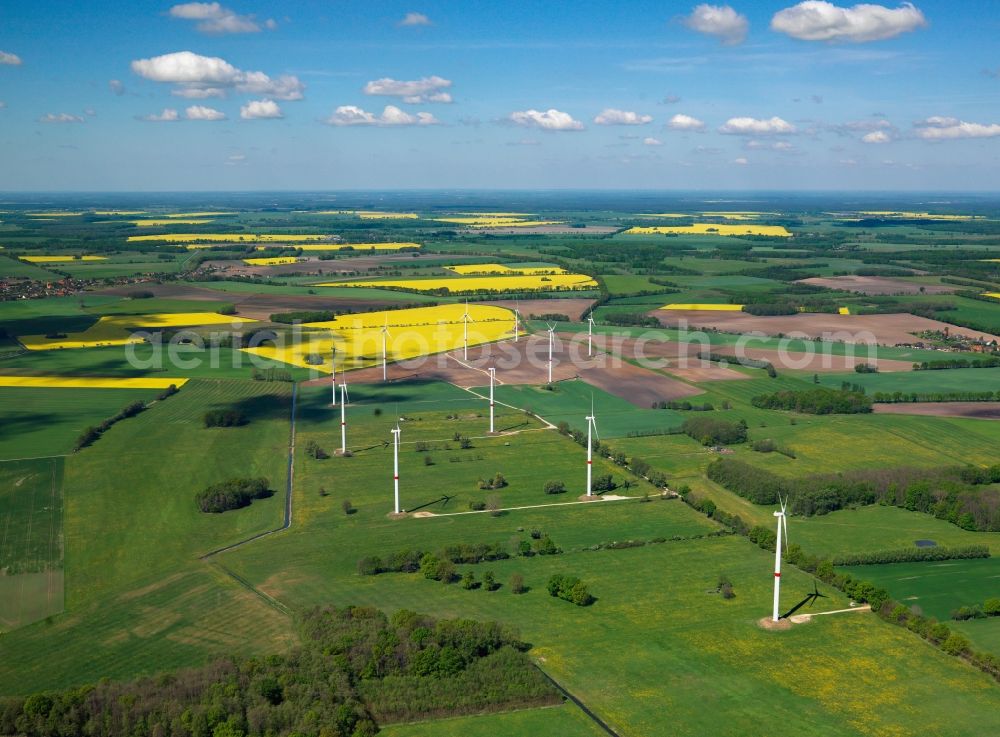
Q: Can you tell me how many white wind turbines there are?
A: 11